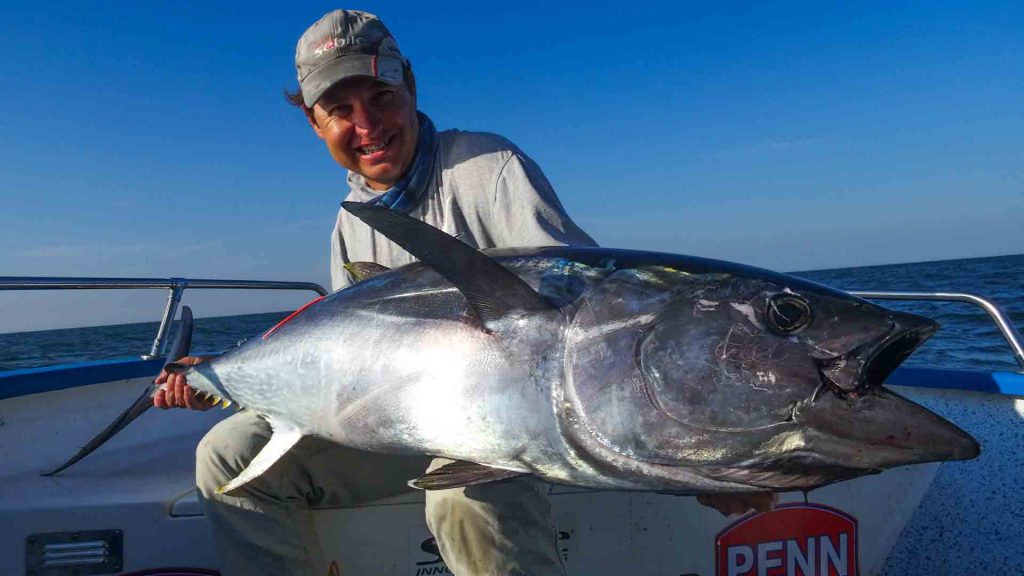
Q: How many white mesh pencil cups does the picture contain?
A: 0